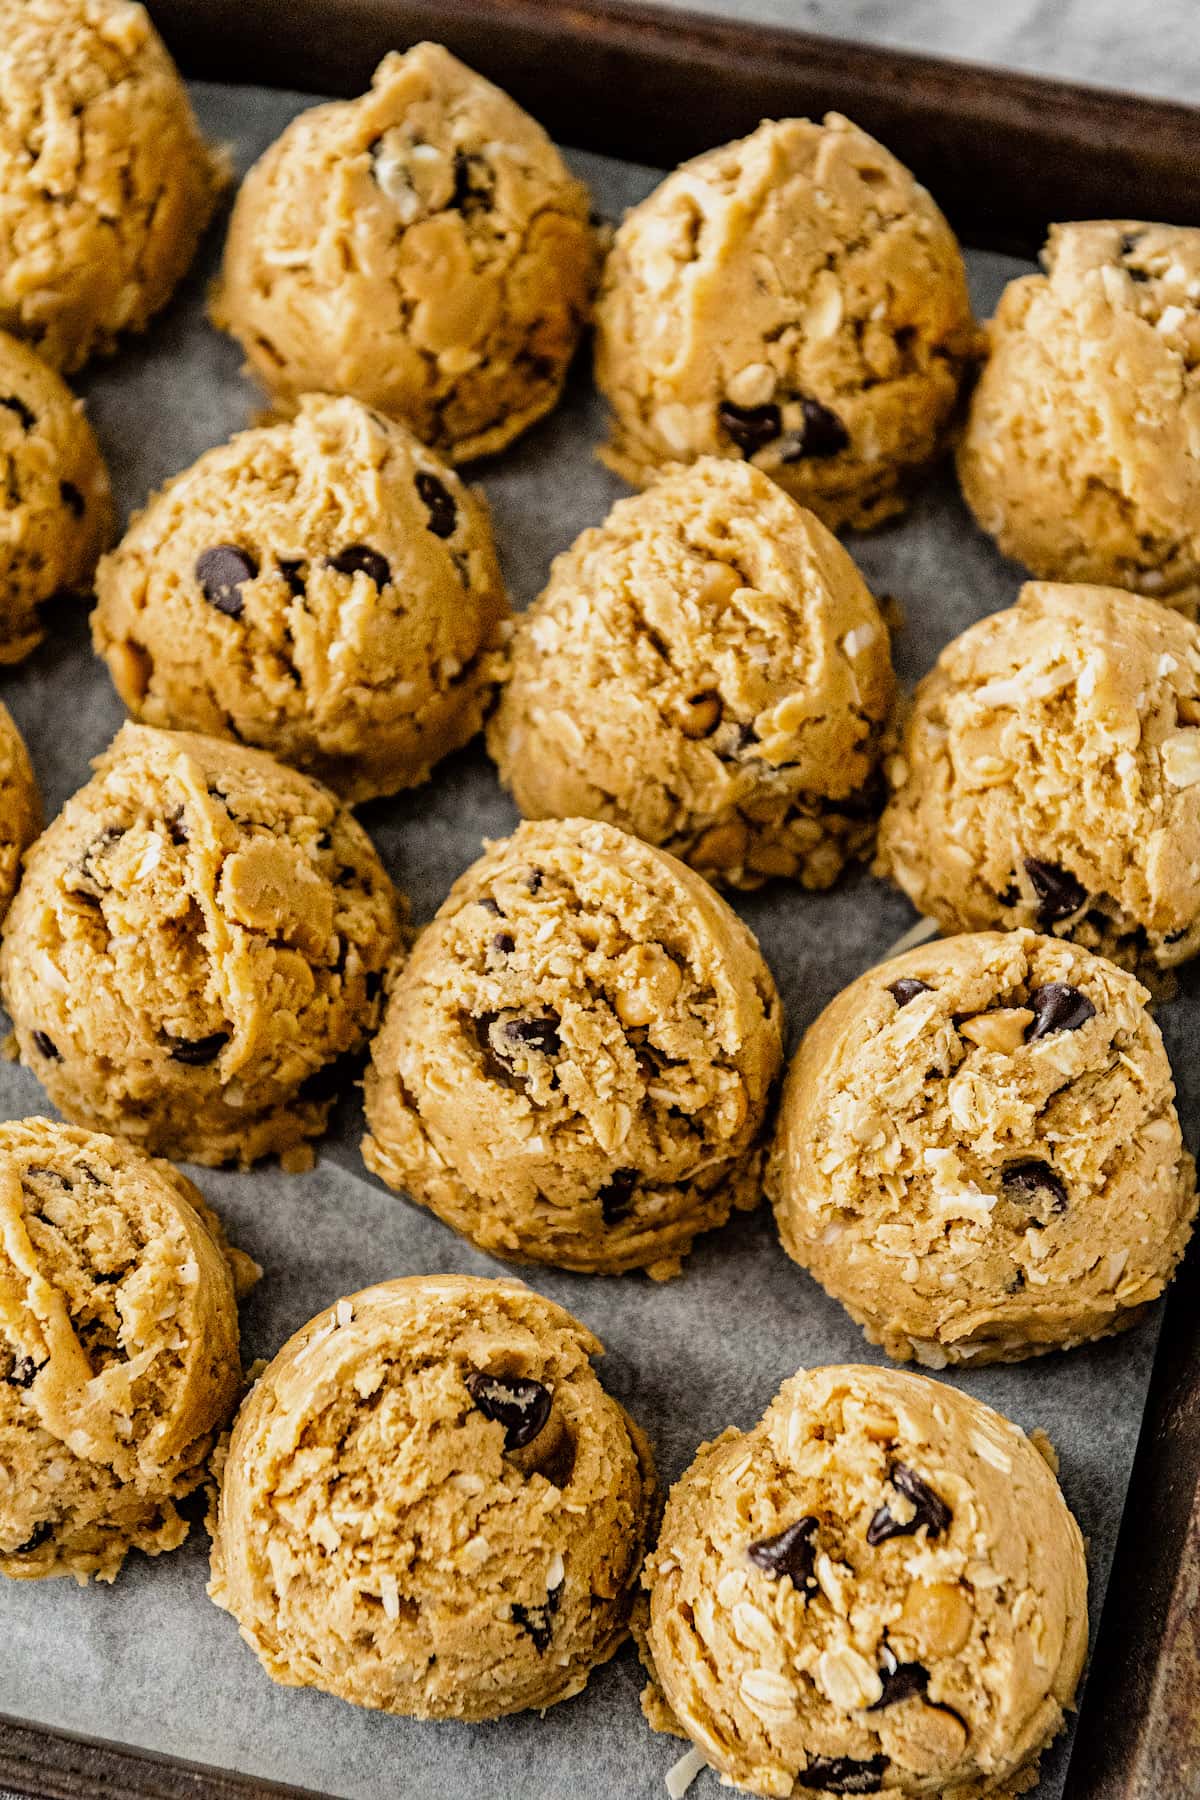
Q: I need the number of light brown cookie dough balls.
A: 15